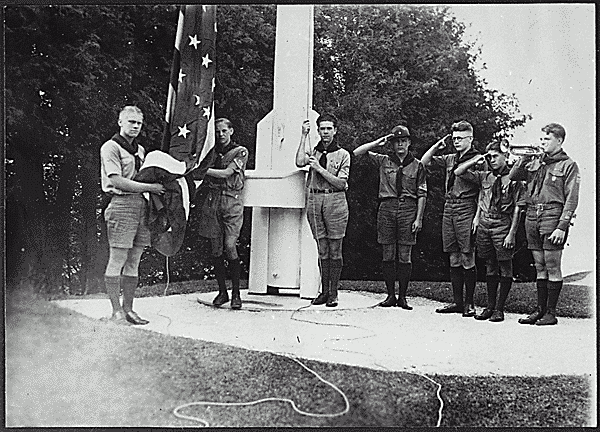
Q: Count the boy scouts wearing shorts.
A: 7